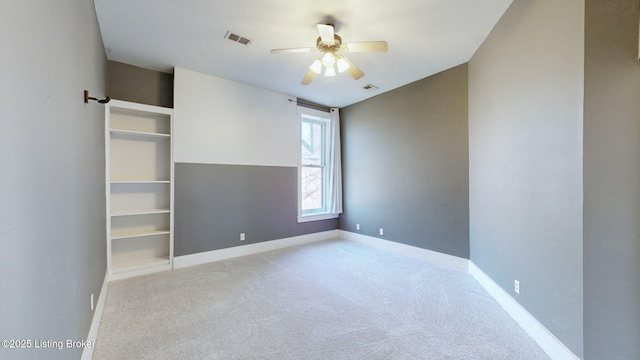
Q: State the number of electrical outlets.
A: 5